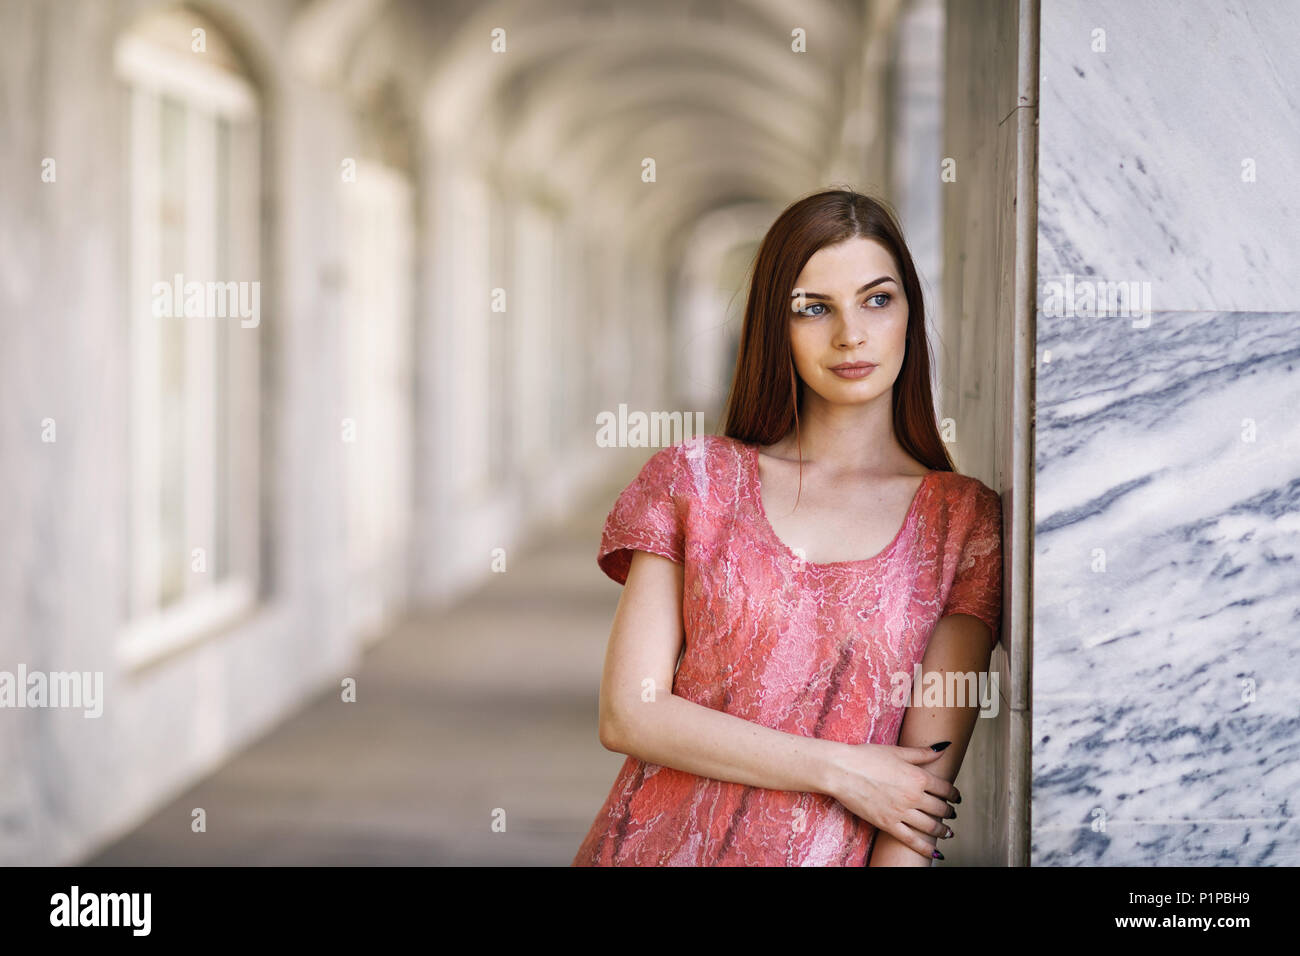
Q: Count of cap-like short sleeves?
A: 2